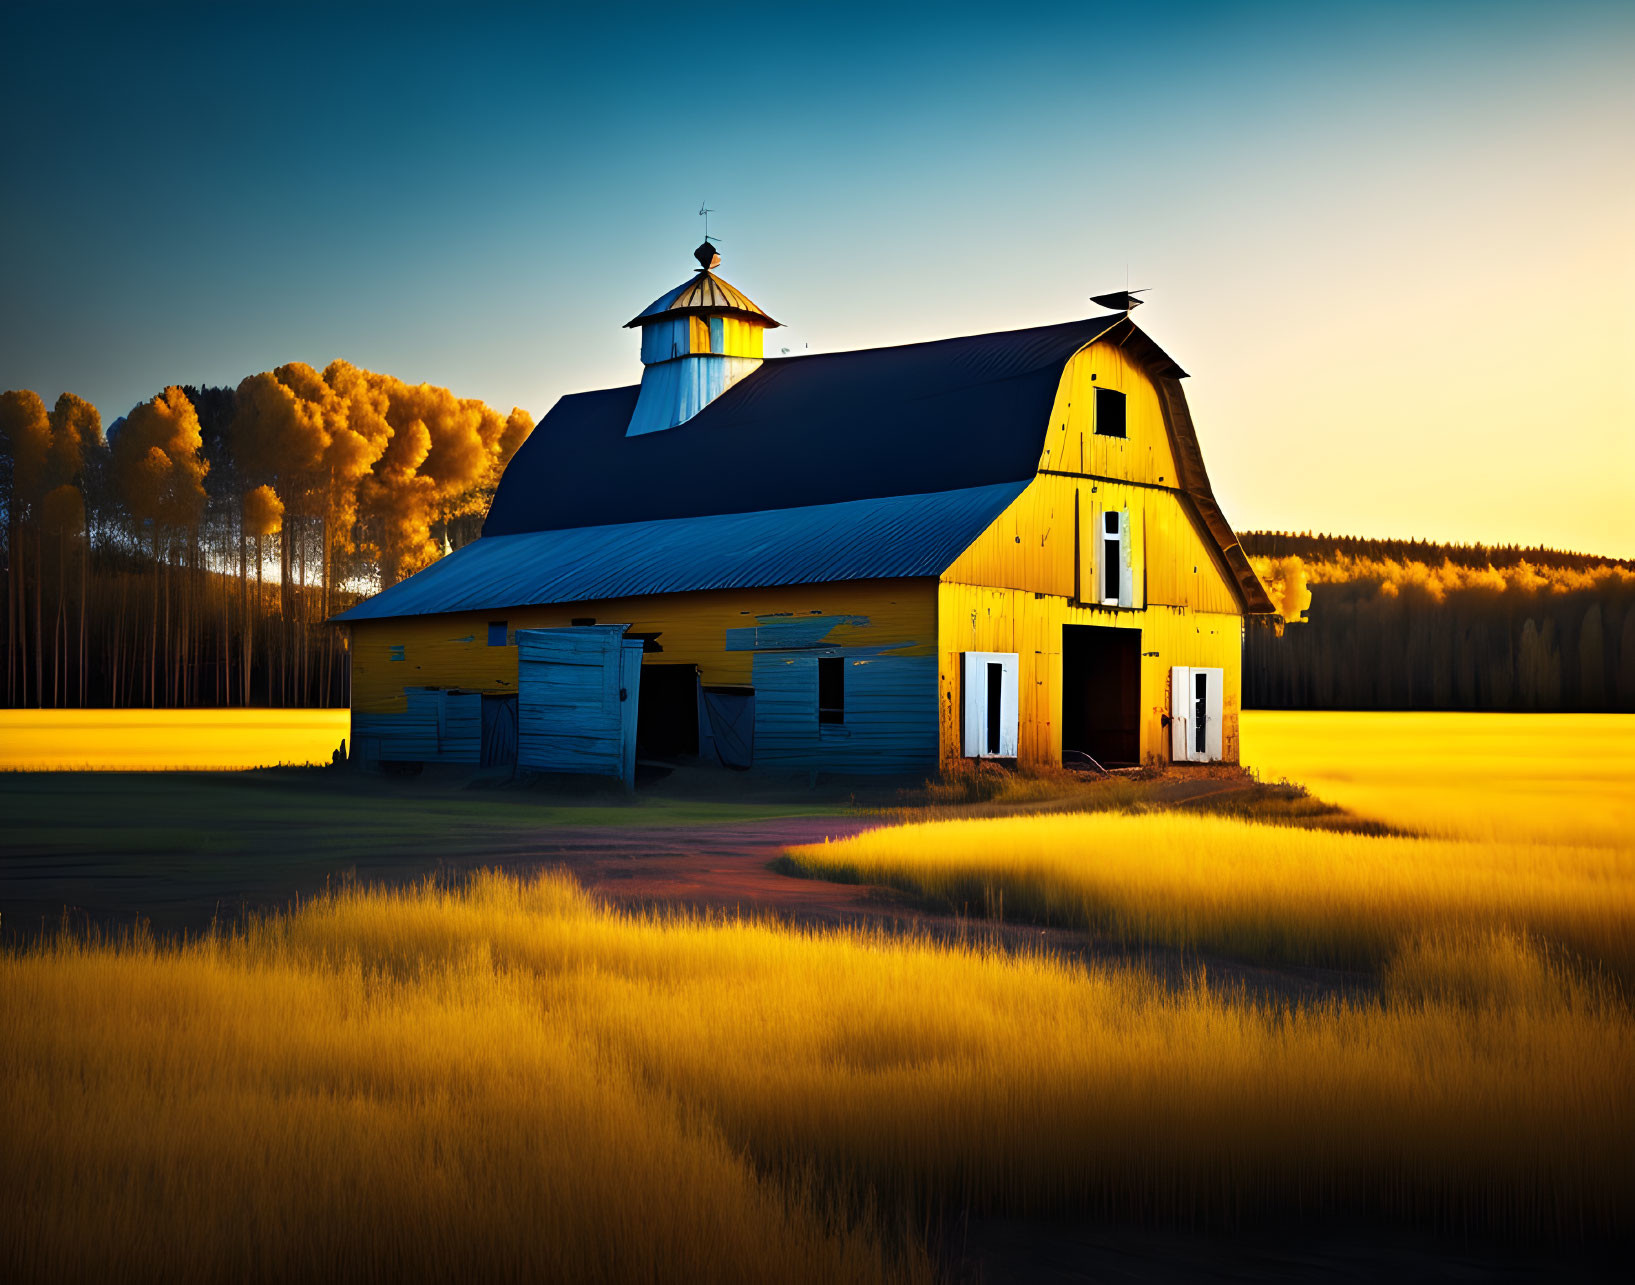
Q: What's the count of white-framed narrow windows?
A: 3